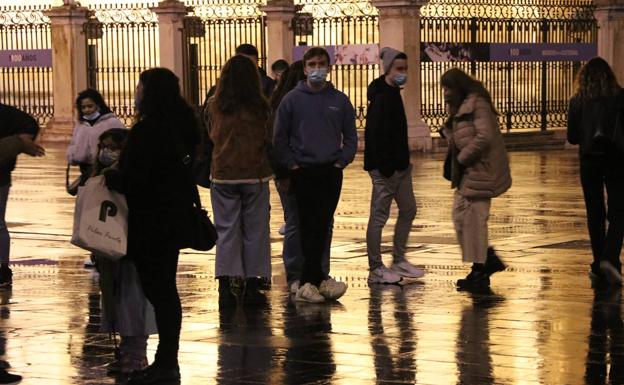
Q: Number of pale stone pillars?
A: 5